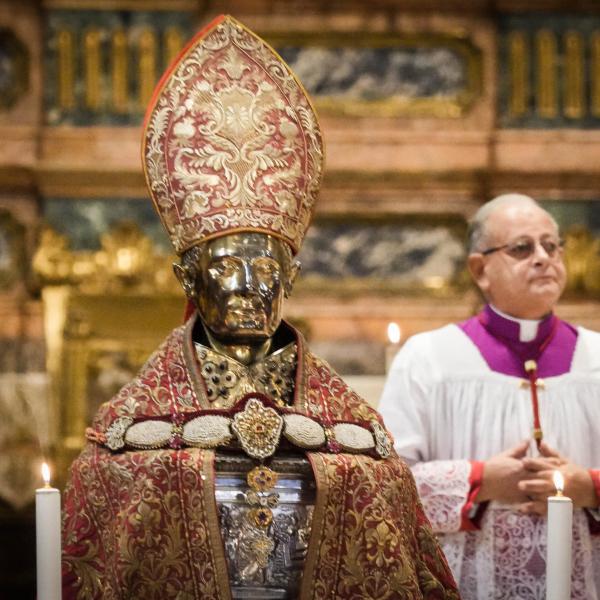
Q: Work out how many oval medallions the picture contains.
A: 4